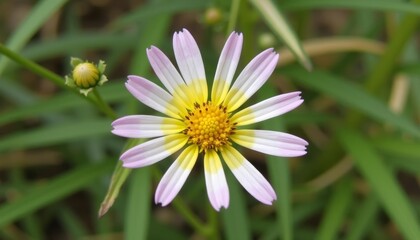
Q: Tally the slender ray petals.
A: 12